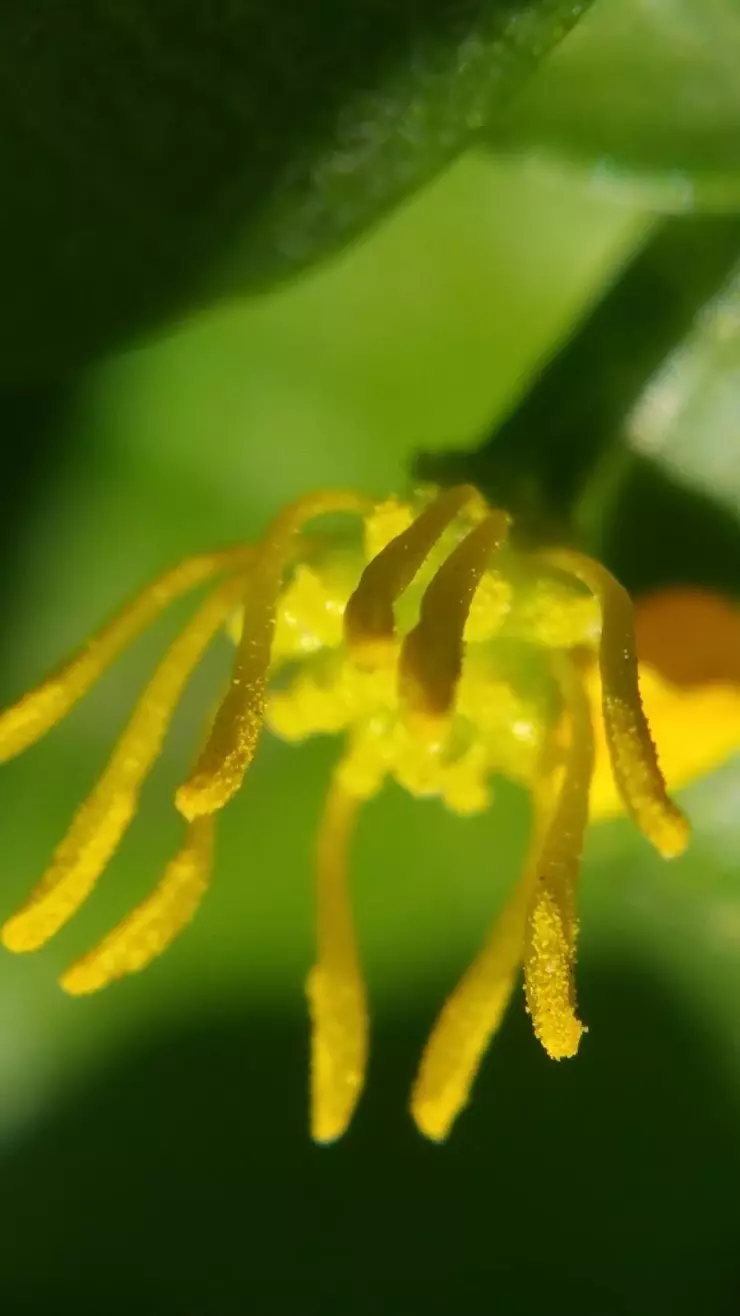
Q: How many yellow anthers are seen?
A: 10